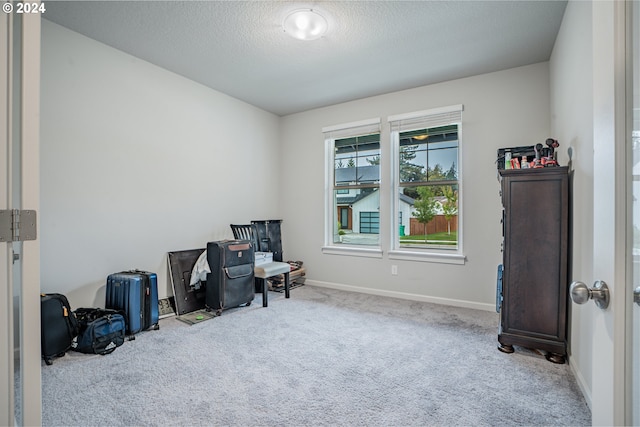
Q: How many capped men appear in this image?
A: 0